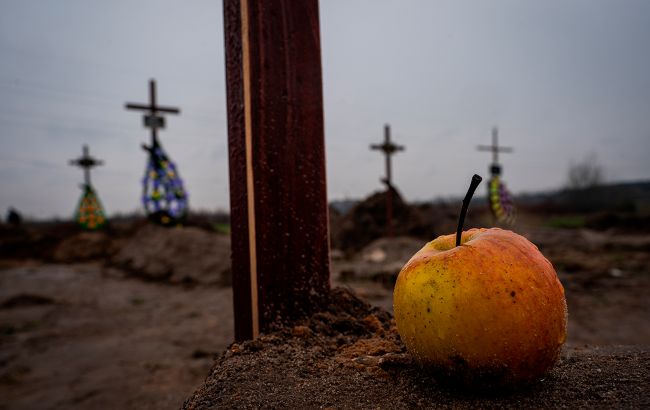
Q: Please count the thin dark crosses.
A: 4